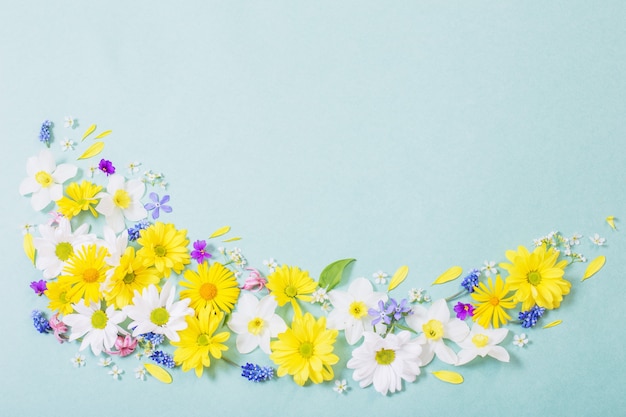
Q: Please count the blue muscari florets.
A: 8